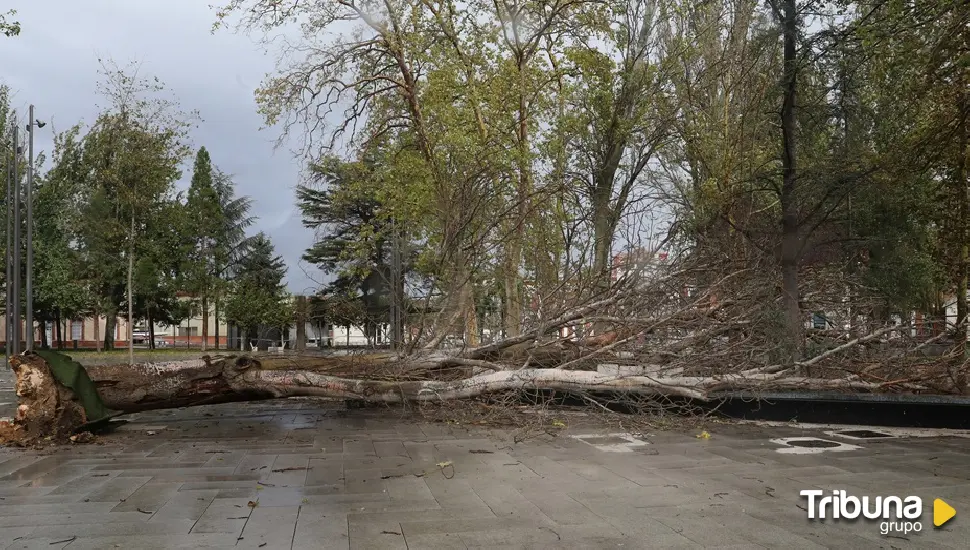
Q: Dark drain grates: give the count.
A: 2